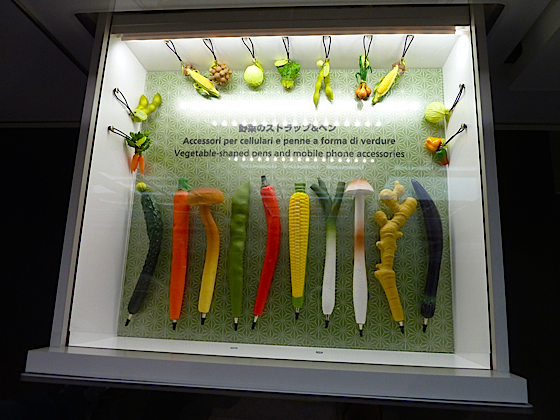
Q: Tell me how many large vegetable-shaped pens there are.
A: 10